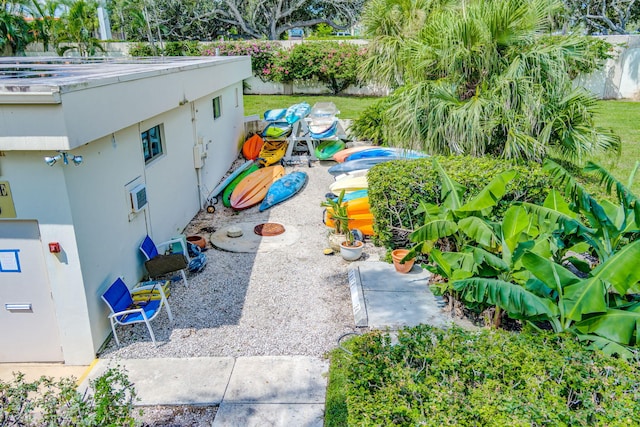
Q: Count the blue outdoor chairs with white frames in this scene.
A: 2